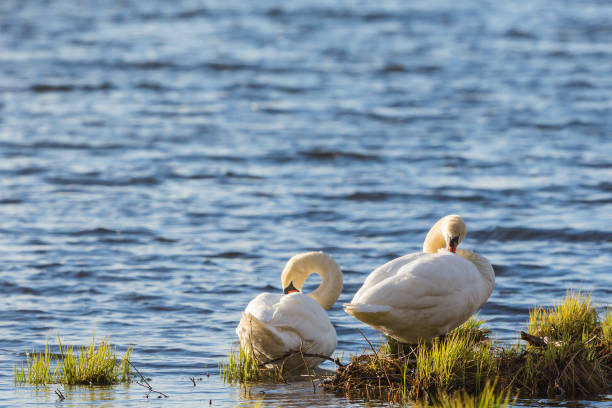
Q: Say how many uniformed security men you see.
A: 0